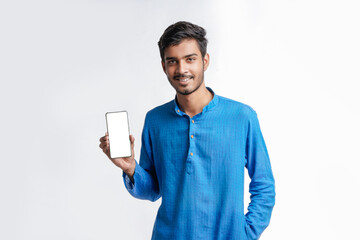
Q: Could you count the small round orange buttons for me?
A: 4